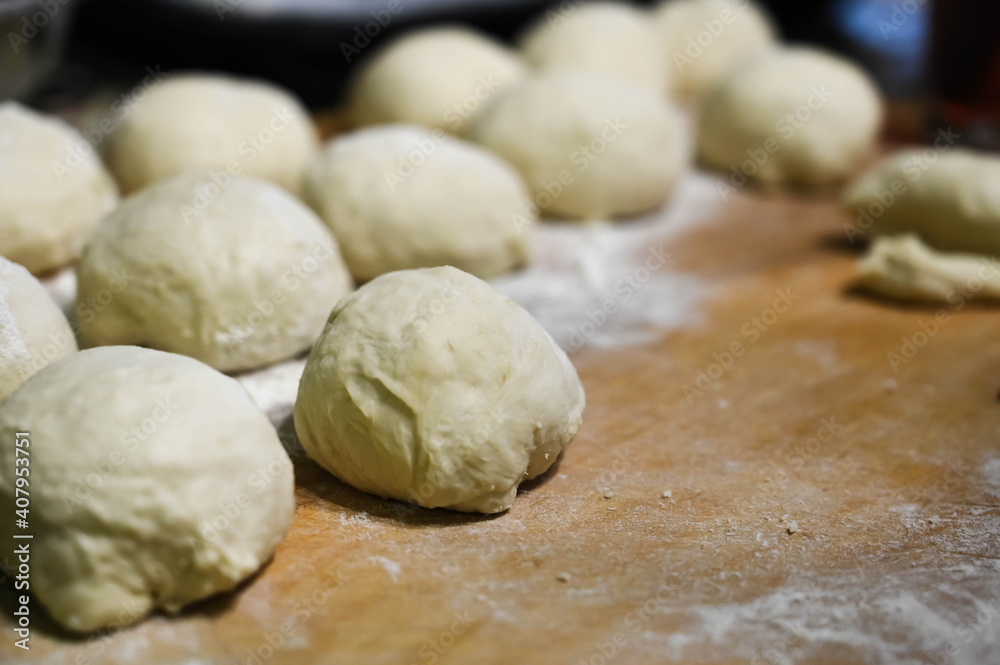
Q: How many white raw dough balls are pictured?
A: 12